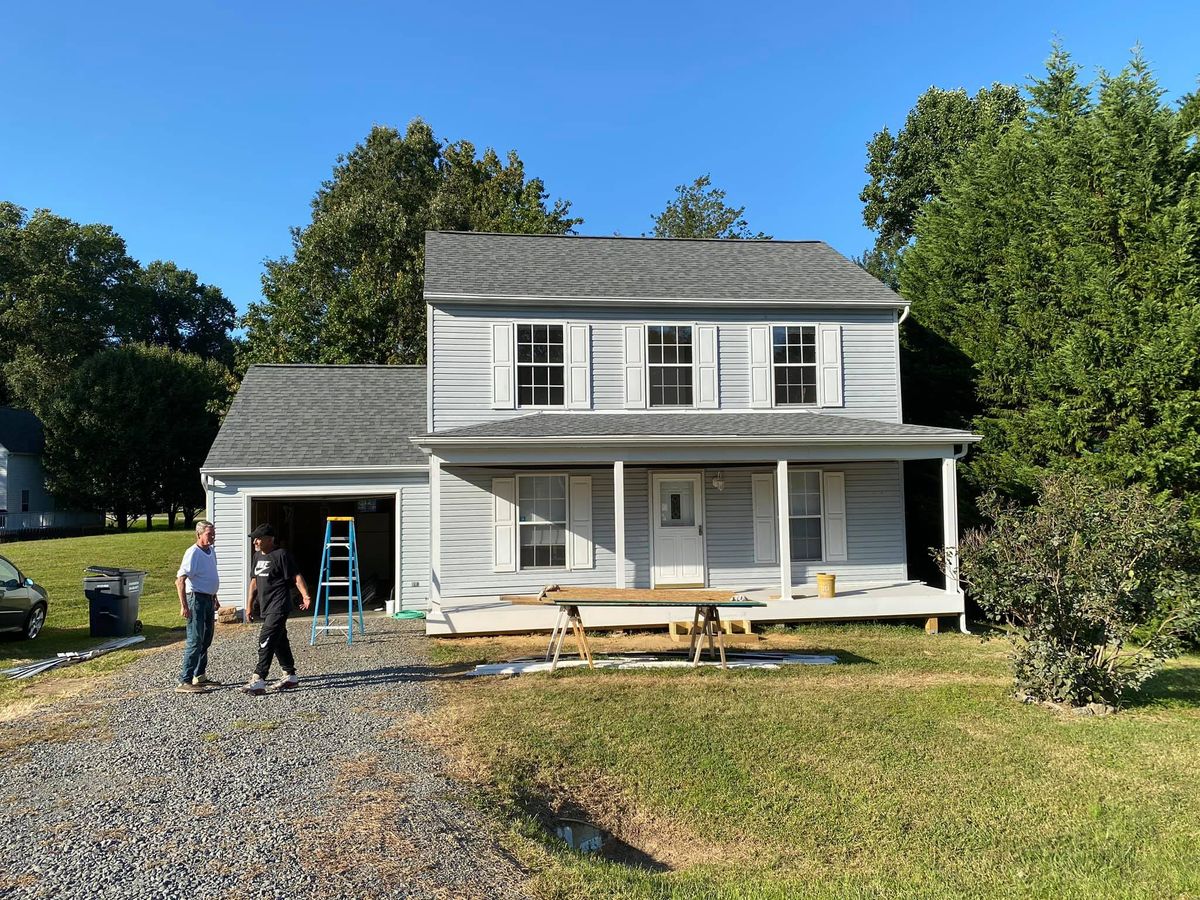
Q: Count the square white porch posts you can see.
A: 4